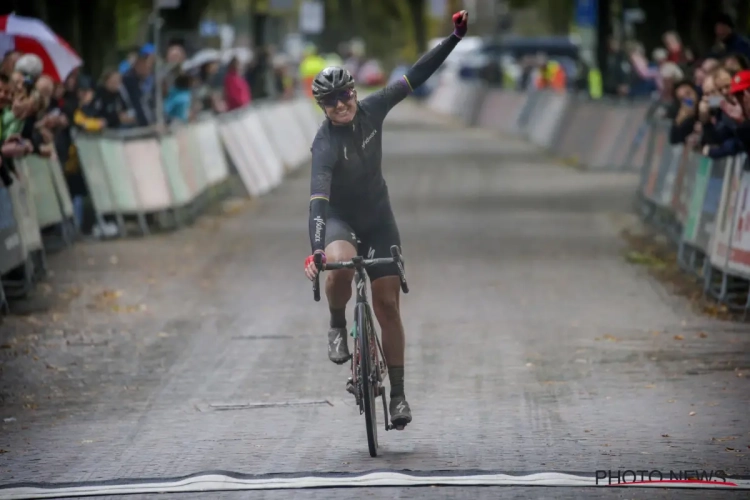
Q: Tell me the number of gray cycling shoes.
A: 2